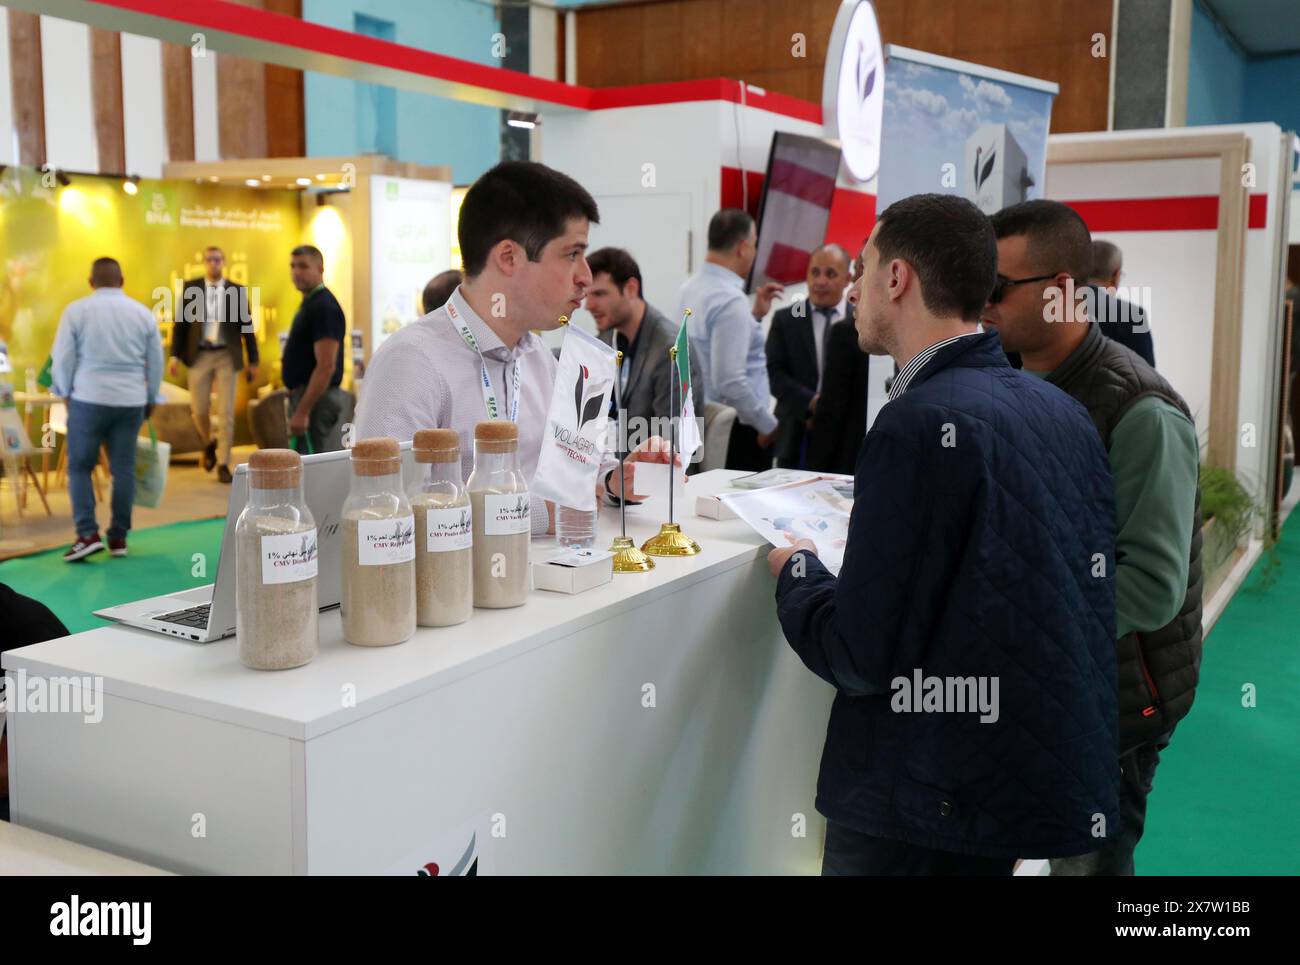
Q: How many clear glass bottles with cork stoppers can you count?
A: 4